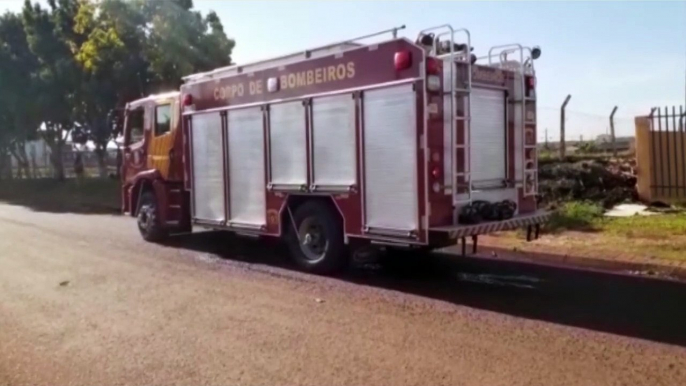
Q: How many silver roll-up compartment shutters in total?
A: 6